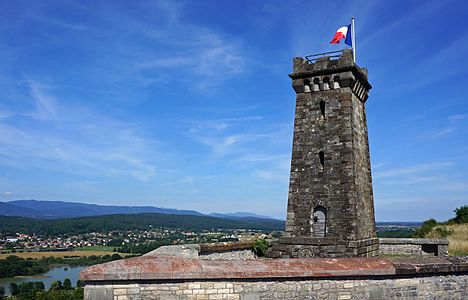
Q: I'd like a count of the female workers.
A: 0